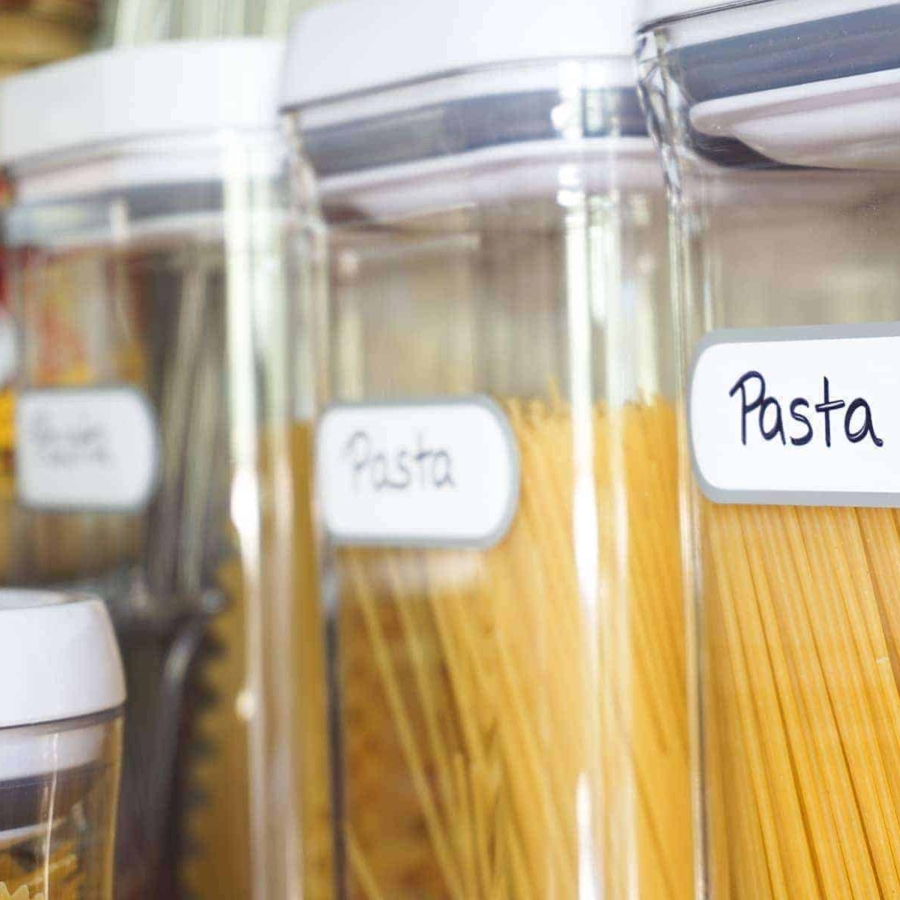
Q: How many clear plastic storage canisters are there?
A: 4